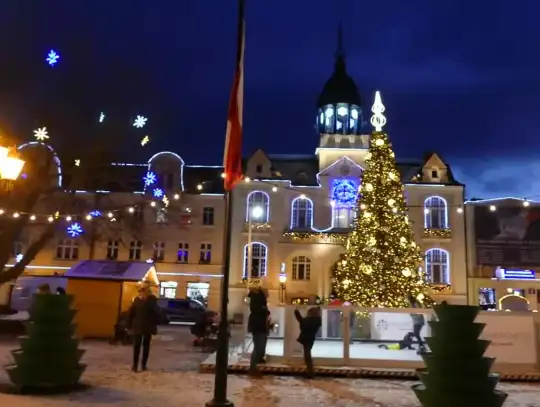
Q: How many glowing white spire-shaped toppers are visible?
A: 1